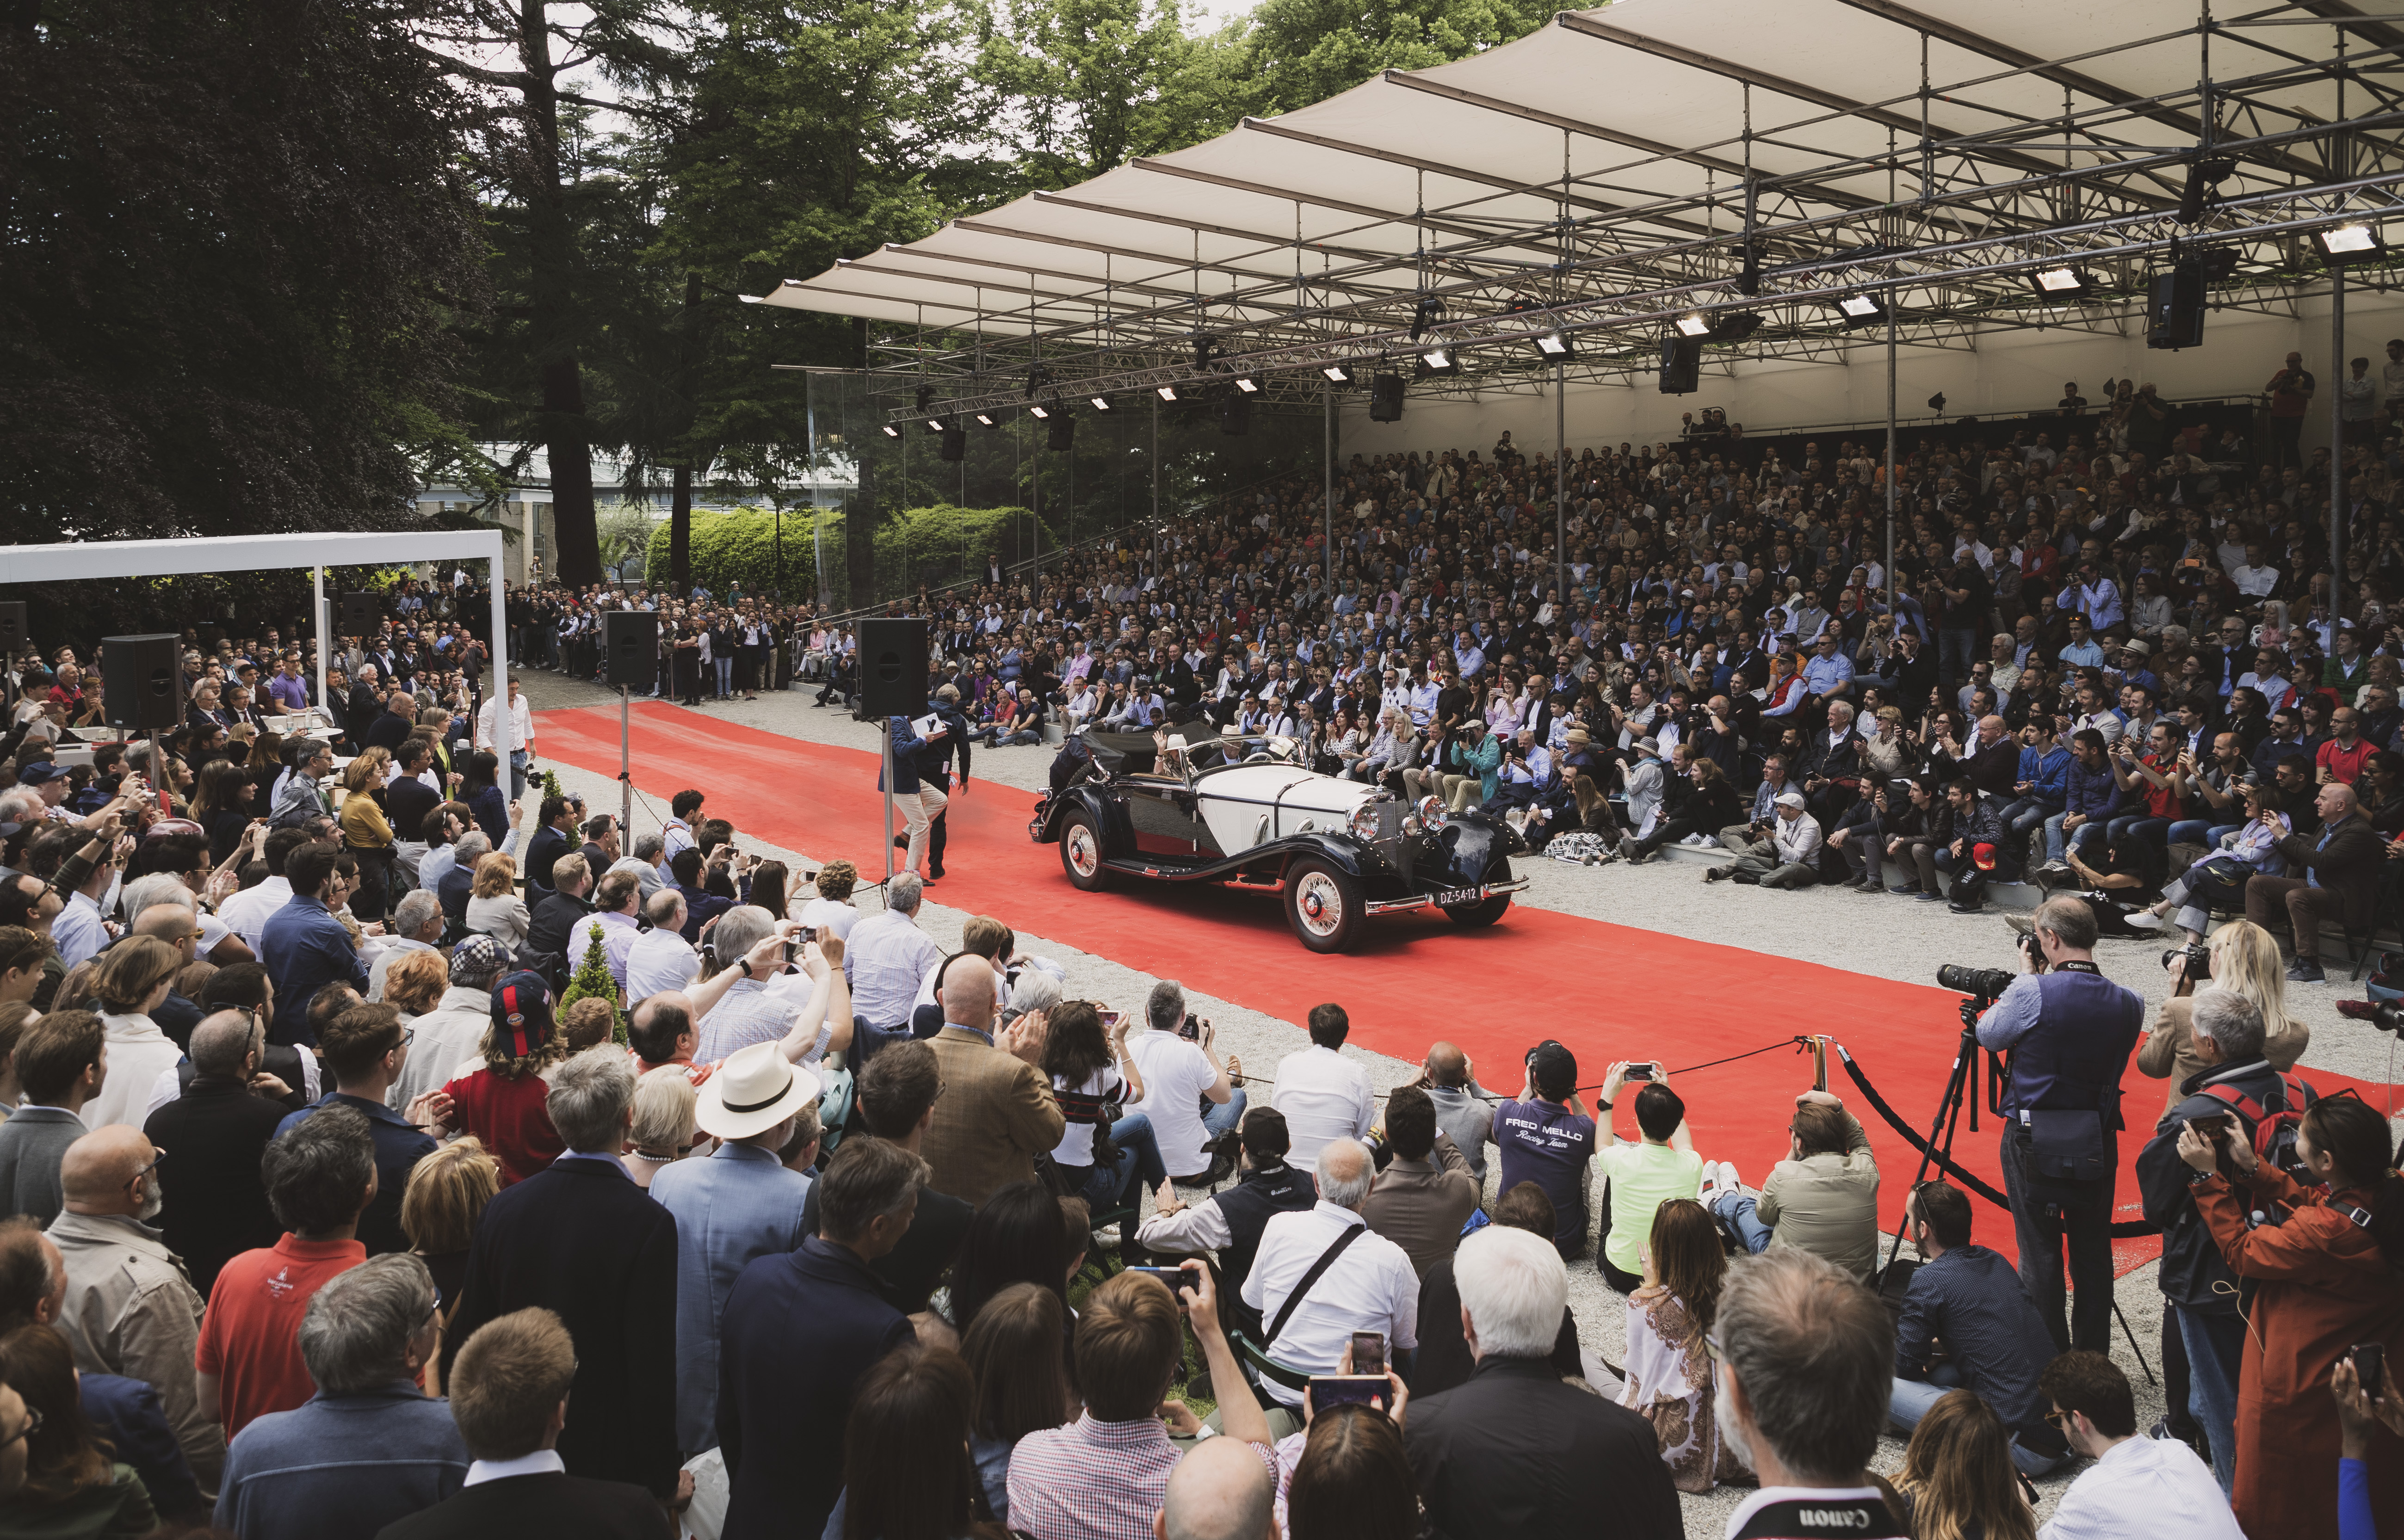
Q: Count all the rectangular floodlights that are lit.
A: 14